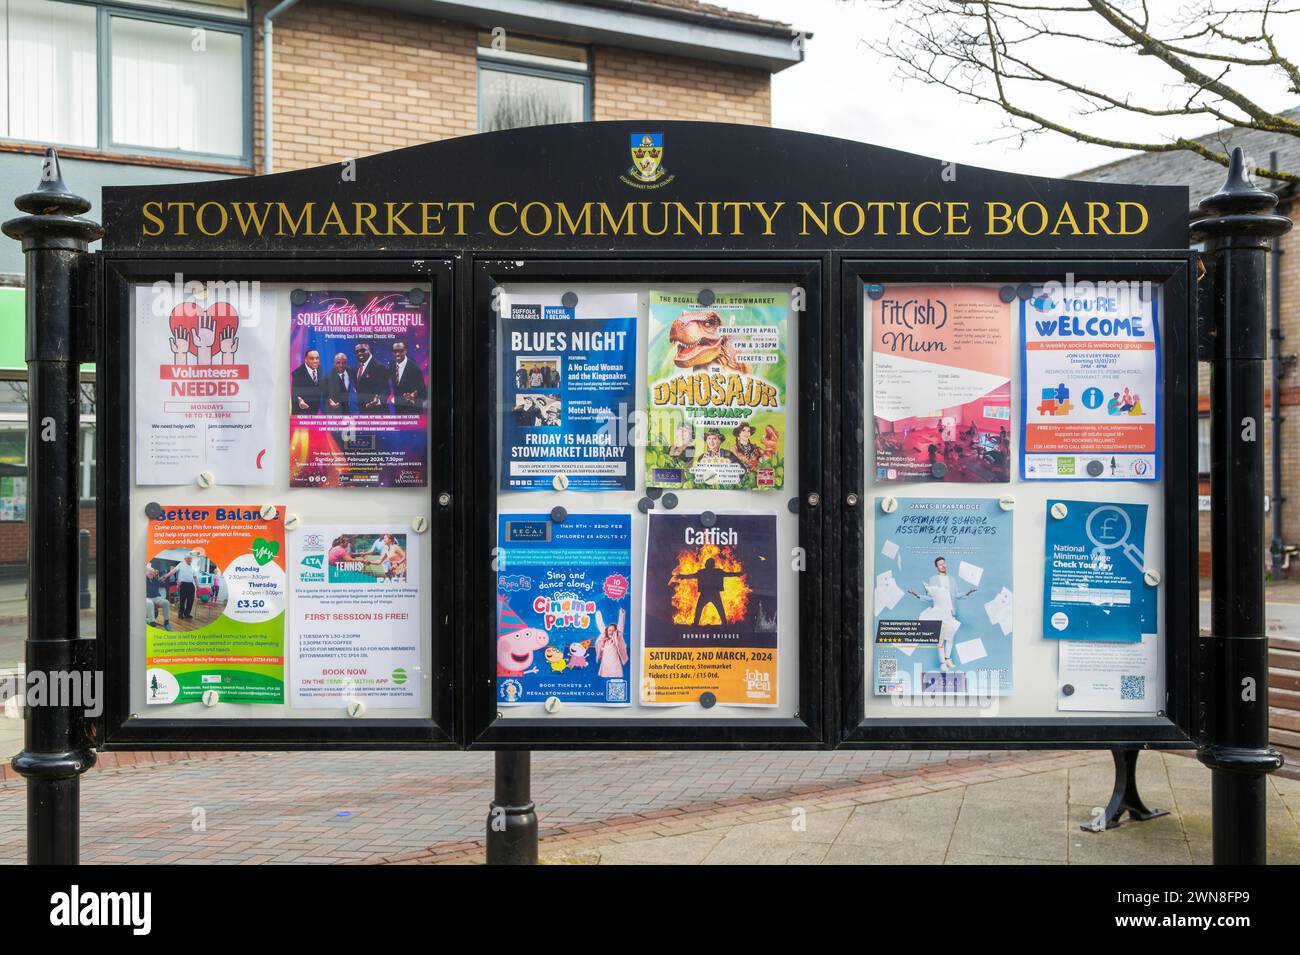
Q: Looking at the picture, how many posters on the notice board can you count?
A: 12